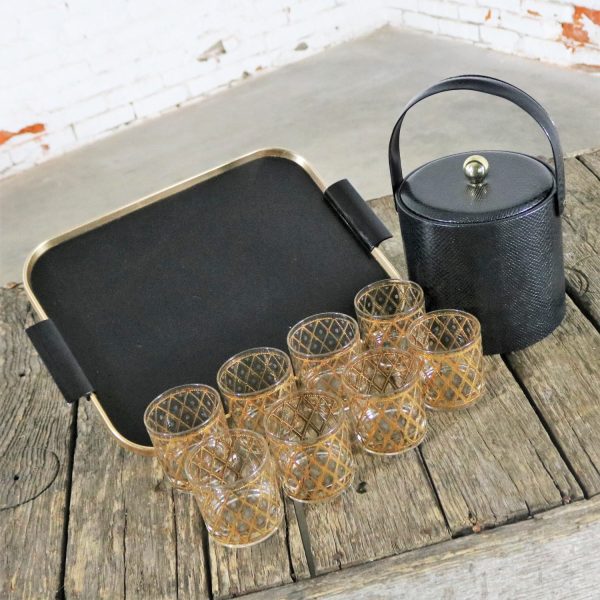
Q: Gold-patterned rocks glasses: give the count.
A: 8